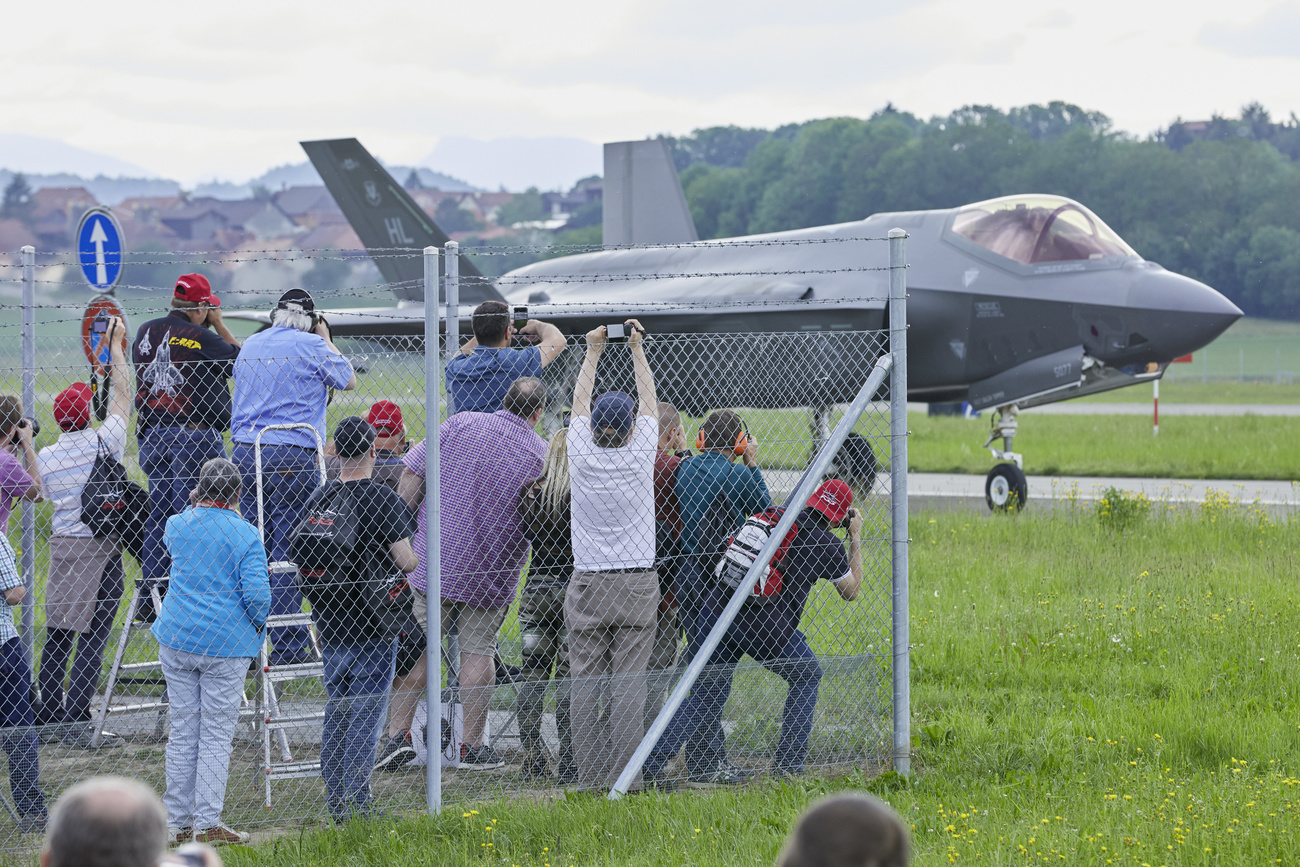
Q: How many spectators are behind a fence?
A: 15